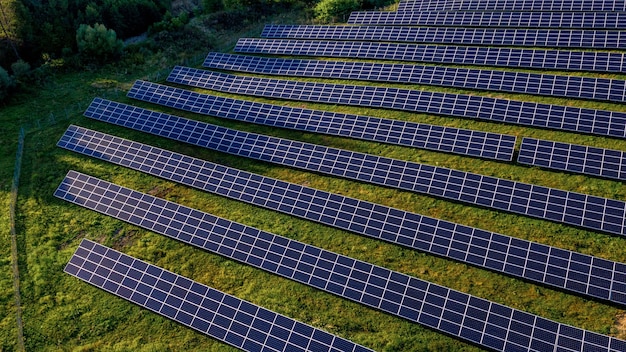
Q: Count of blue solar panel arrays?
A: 12